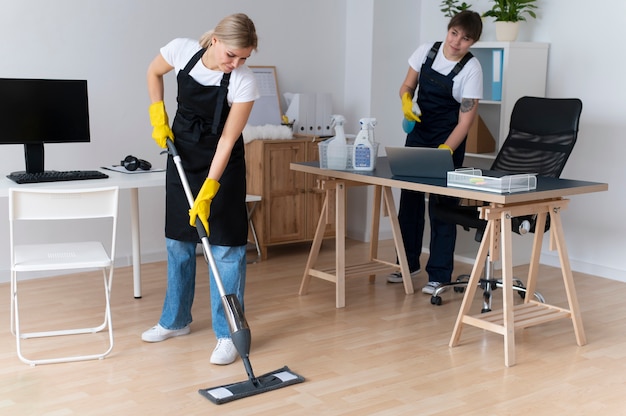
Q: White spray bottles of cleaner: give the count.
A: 2